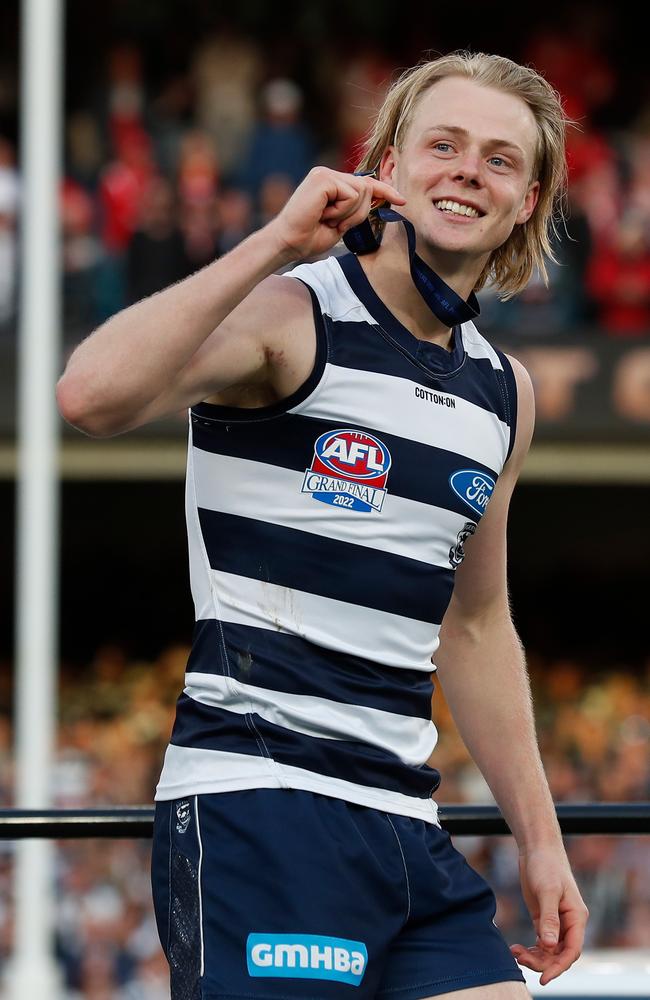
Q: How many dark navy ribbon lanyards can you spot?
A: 1